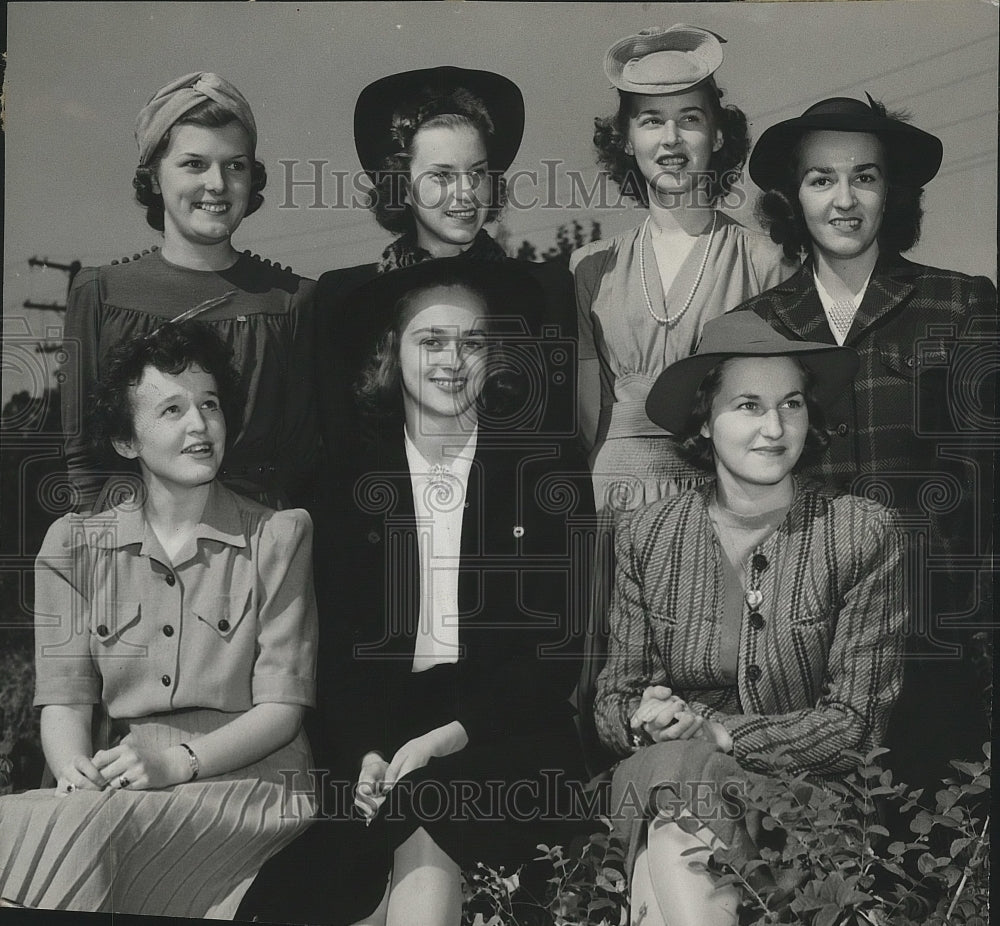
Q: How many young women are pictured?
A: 7